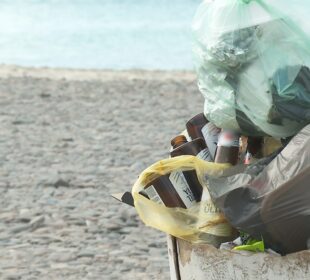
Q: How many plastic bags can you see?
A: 3